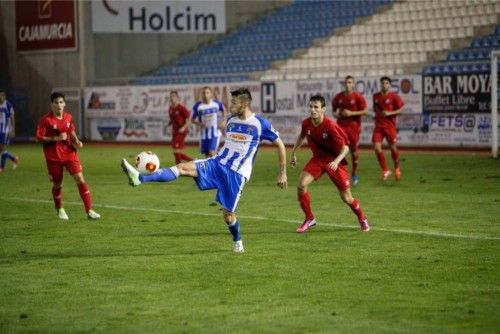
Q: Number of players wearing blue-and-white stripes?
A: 3